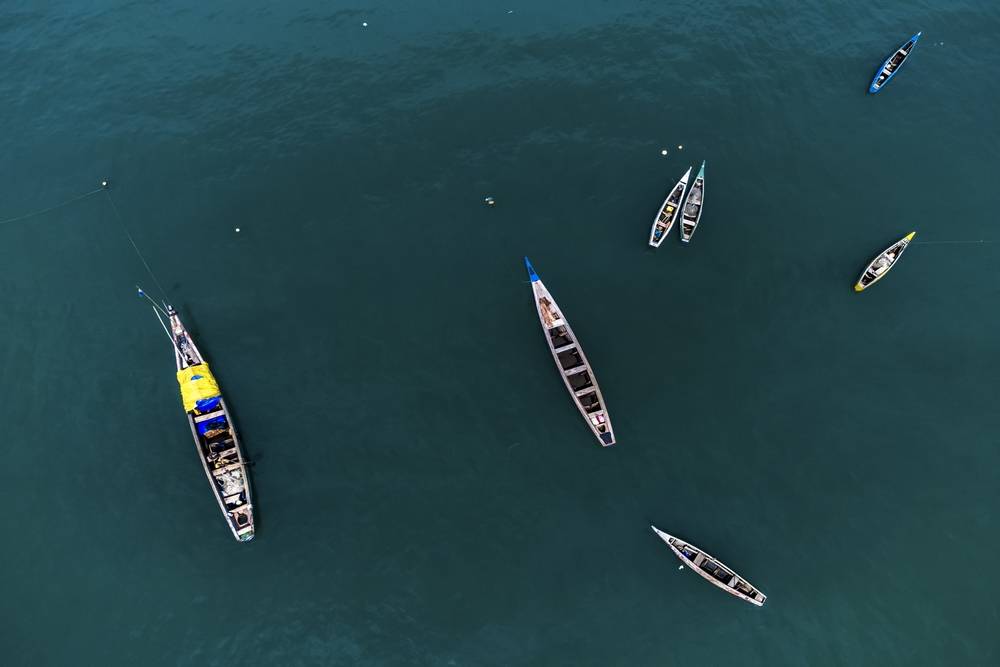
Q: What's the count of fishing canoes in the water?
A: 7